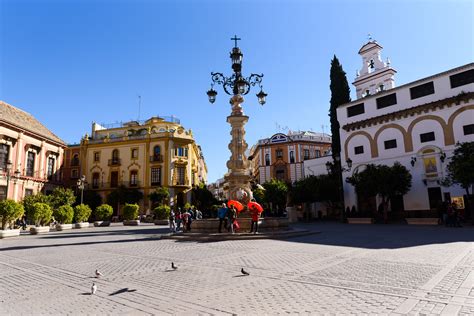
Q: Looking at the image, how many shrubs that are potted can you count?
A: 7